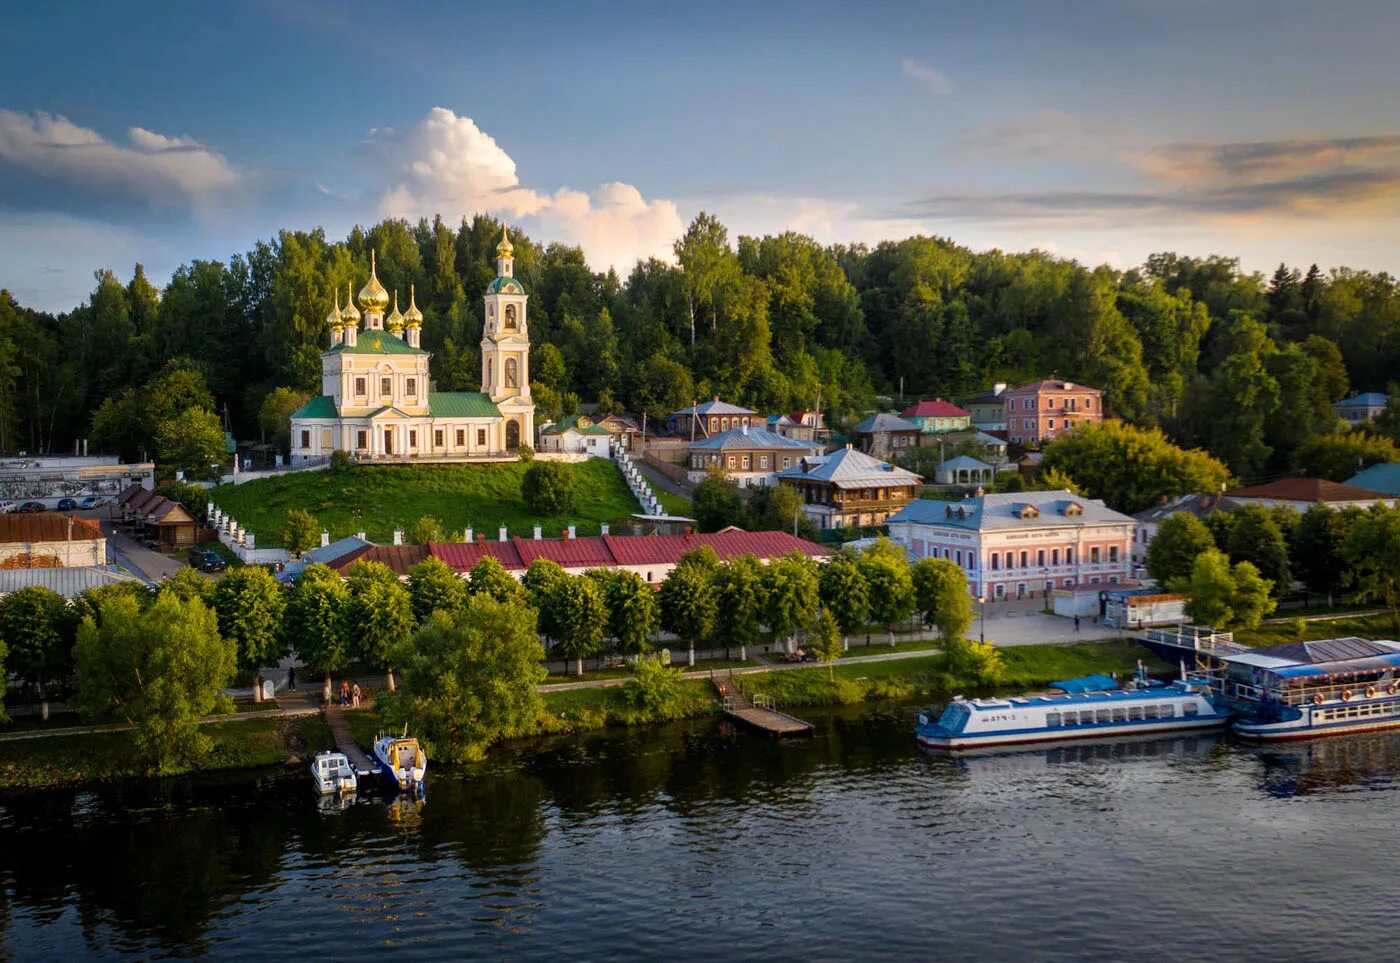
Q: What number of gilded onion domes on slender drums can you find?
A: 6